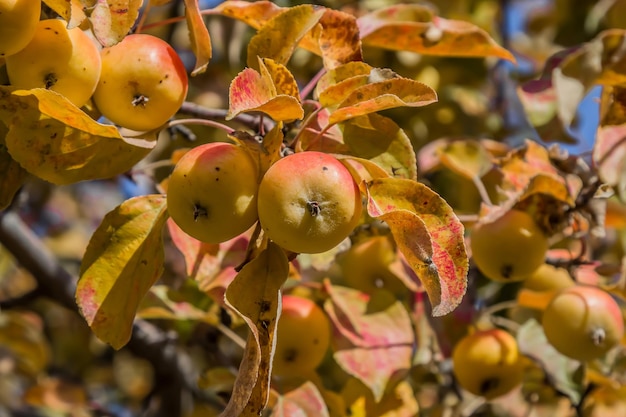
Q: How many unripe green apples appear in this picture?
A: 0